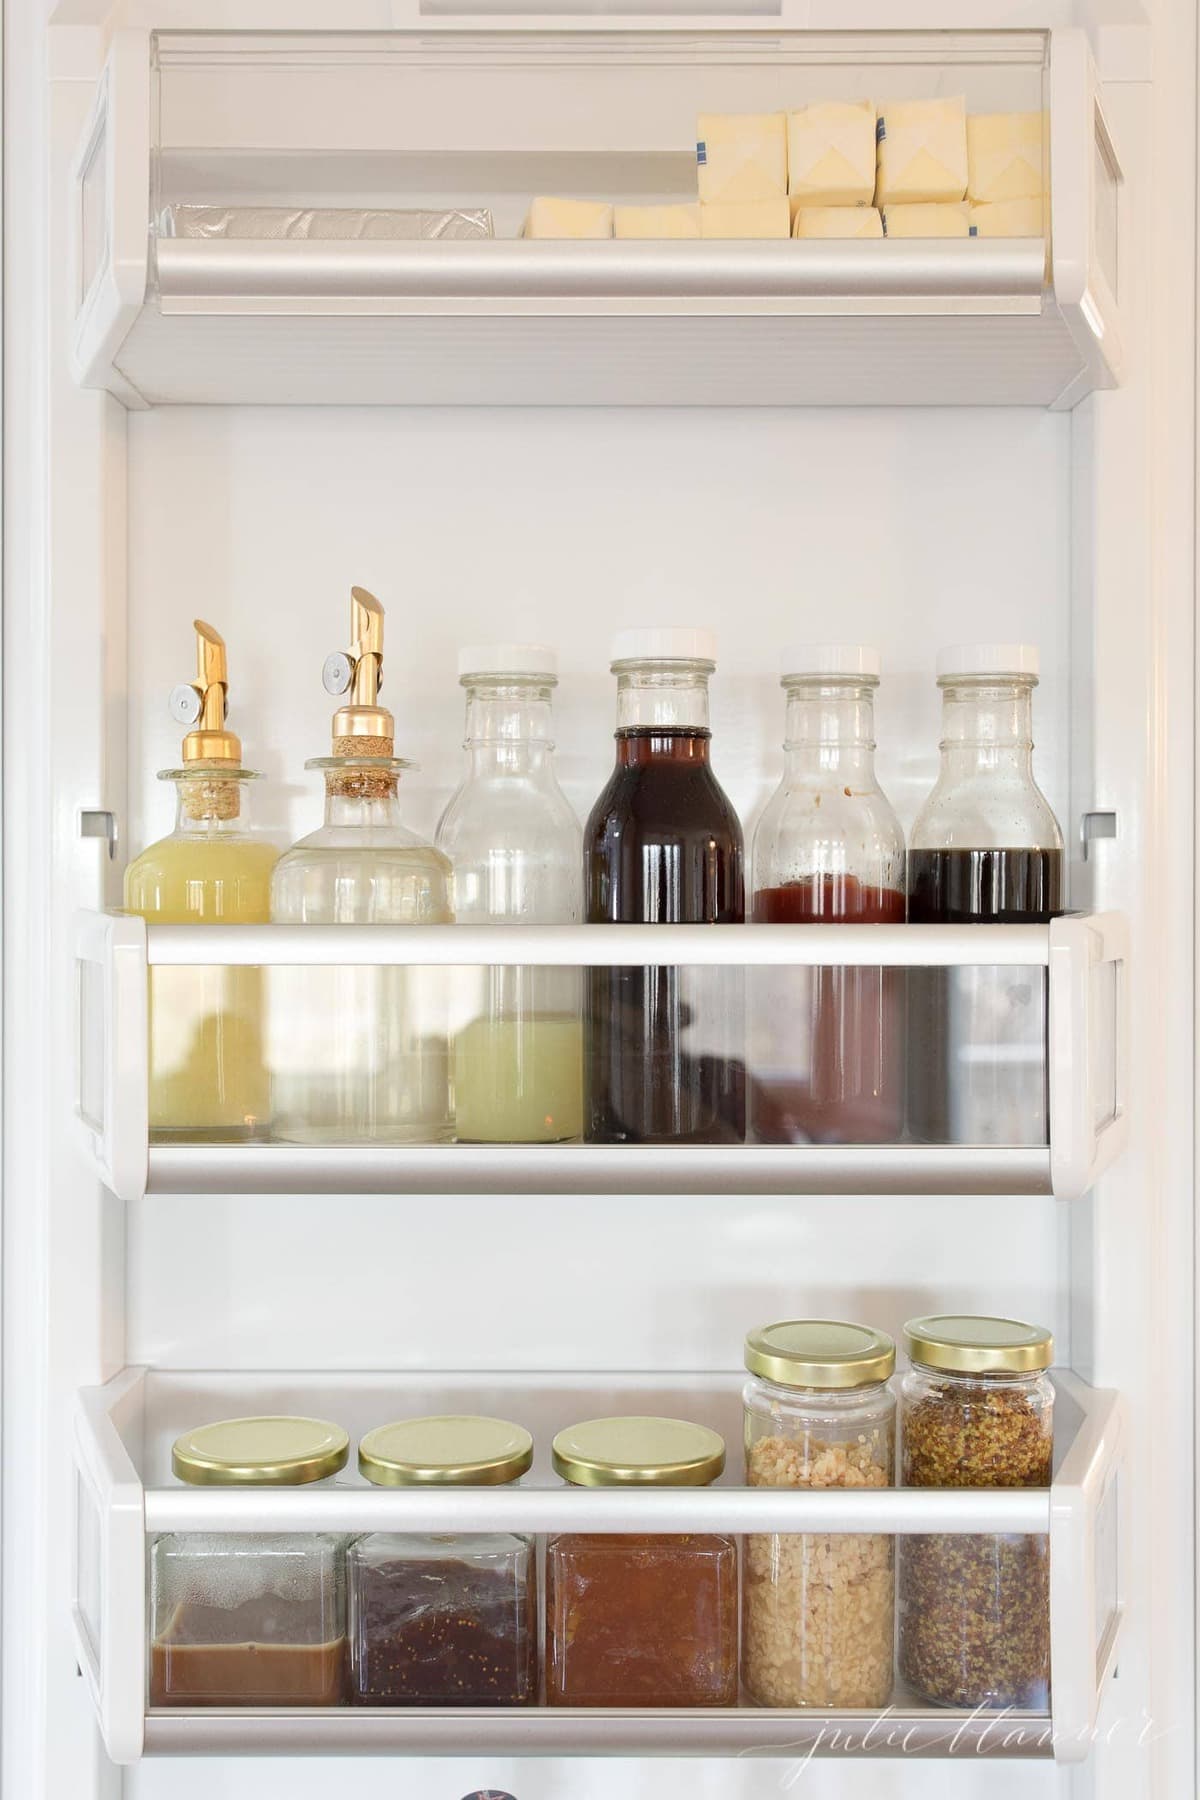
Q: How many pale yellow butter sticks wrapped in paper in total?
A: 10